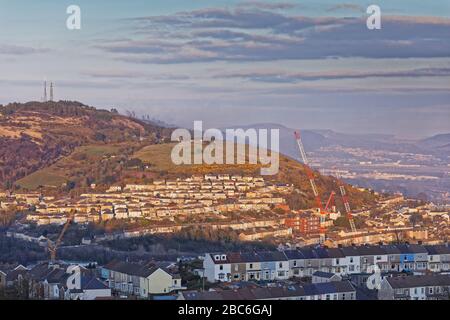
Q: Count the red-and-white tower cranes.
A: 2